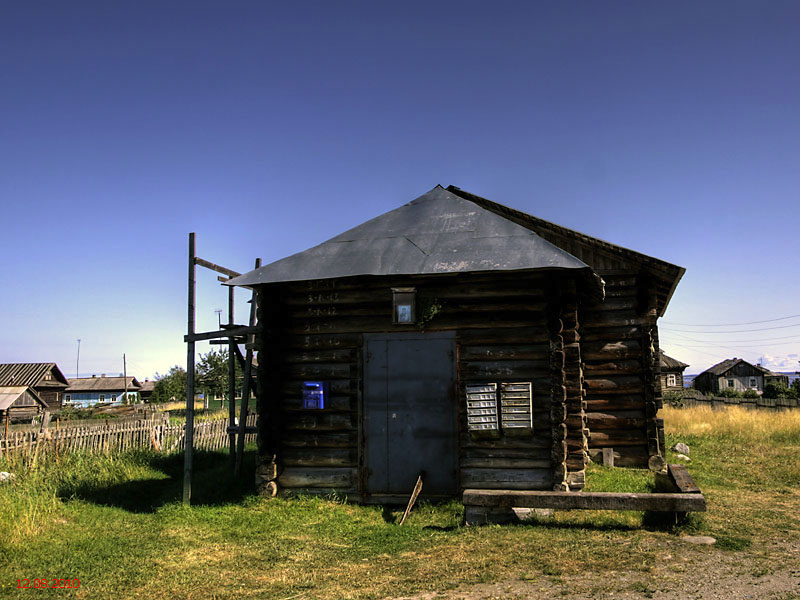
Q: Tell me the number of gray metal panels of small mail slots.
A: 2